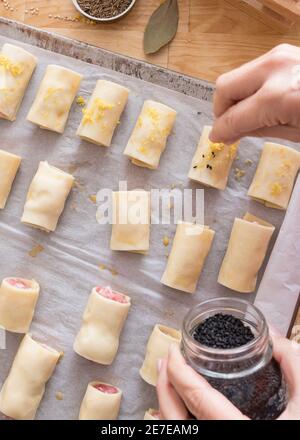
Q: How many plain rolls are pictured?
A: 11